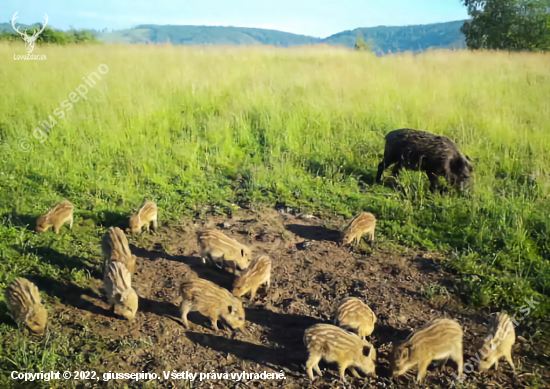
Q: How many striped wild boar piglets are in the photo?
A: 13